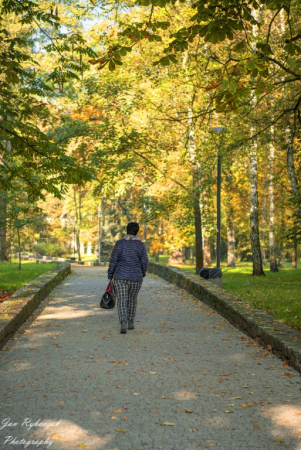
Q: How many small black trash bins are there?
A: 1